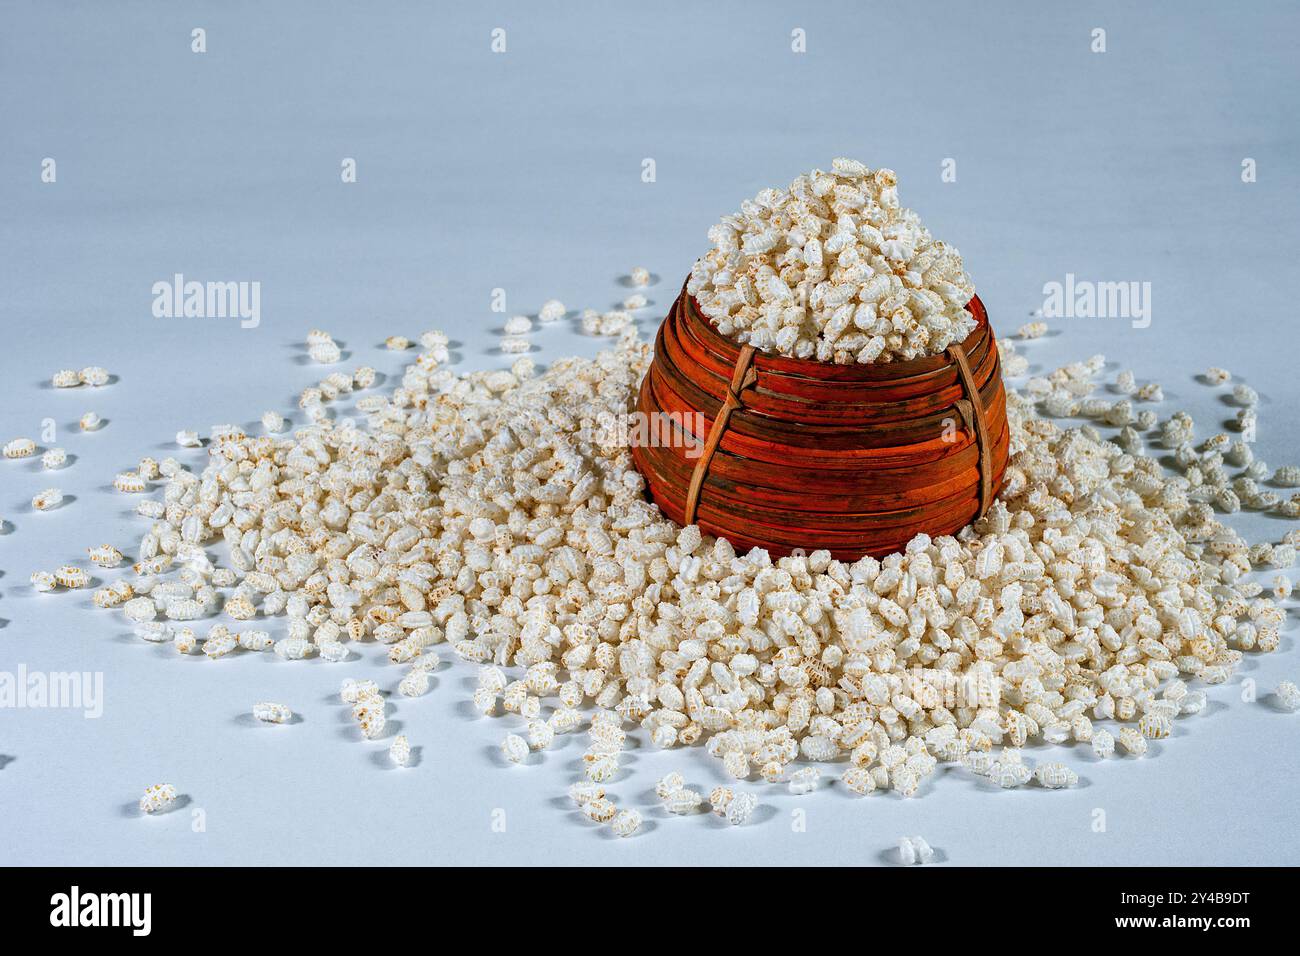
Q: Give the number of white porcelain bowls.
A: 0